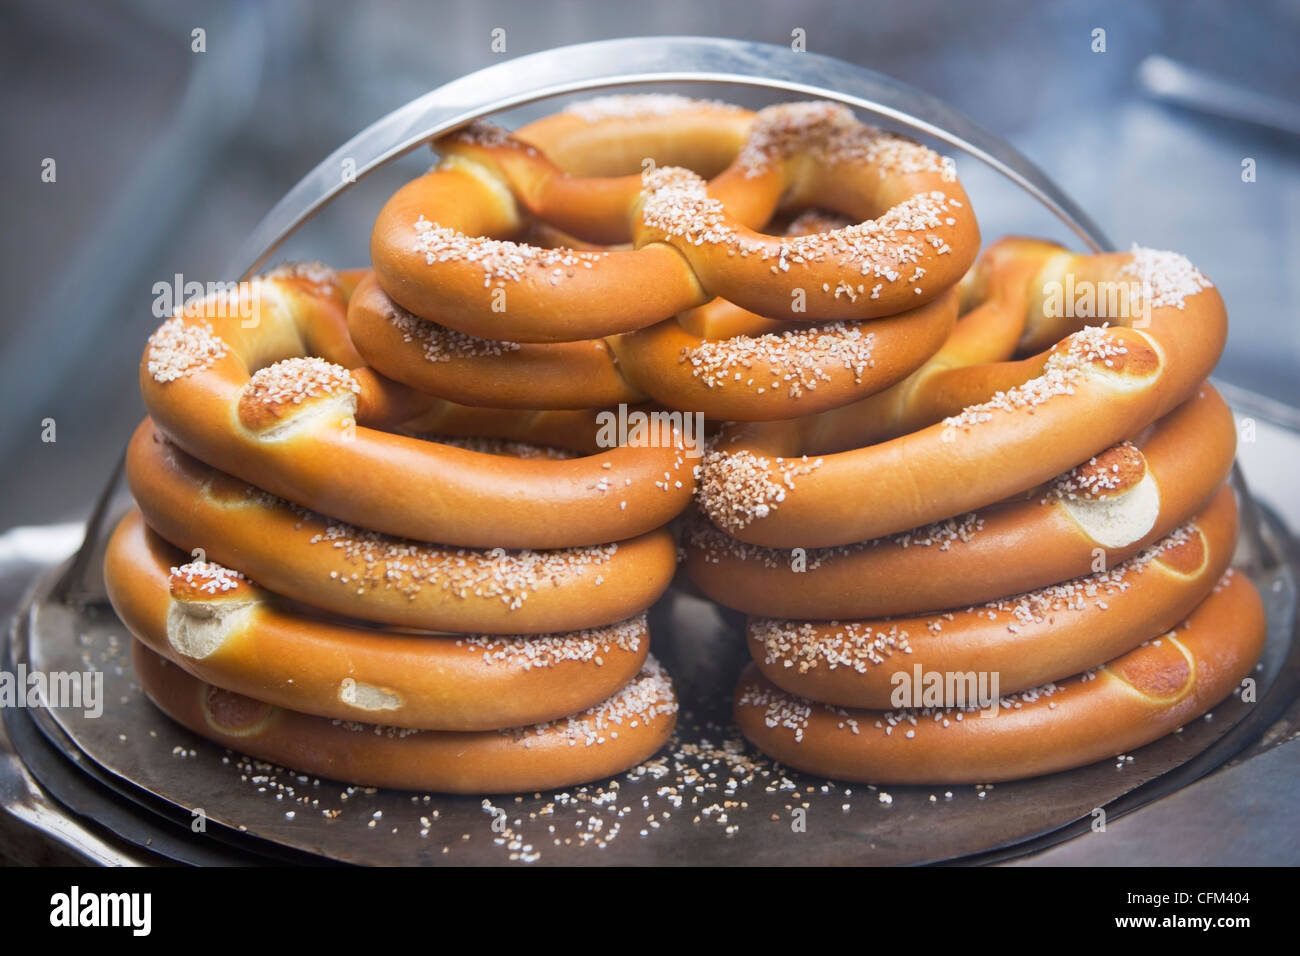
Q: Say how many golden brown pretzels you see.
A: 10